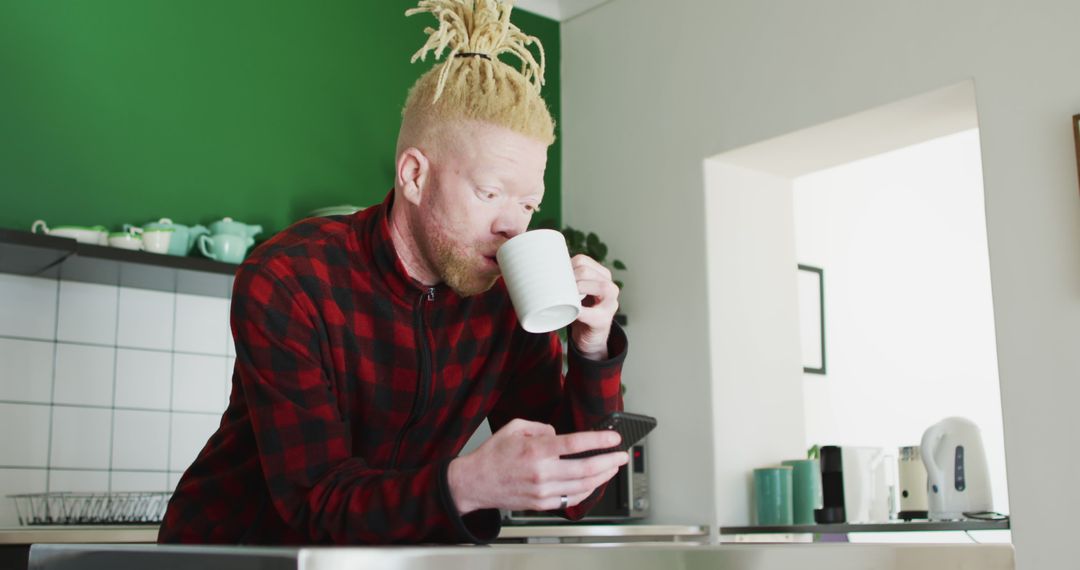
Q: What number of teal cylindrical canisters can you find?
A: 2